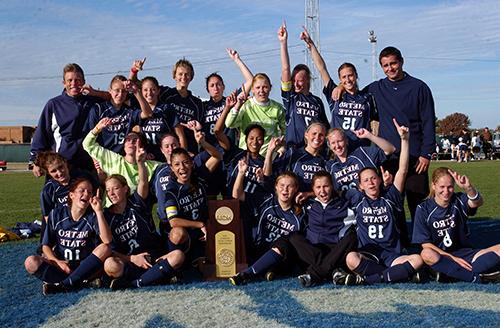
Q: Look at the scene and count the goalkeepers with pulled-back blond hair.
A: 1